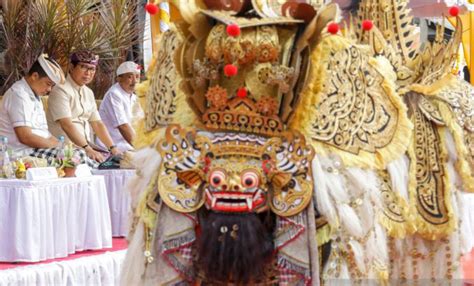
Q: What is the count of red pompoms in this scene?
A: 7